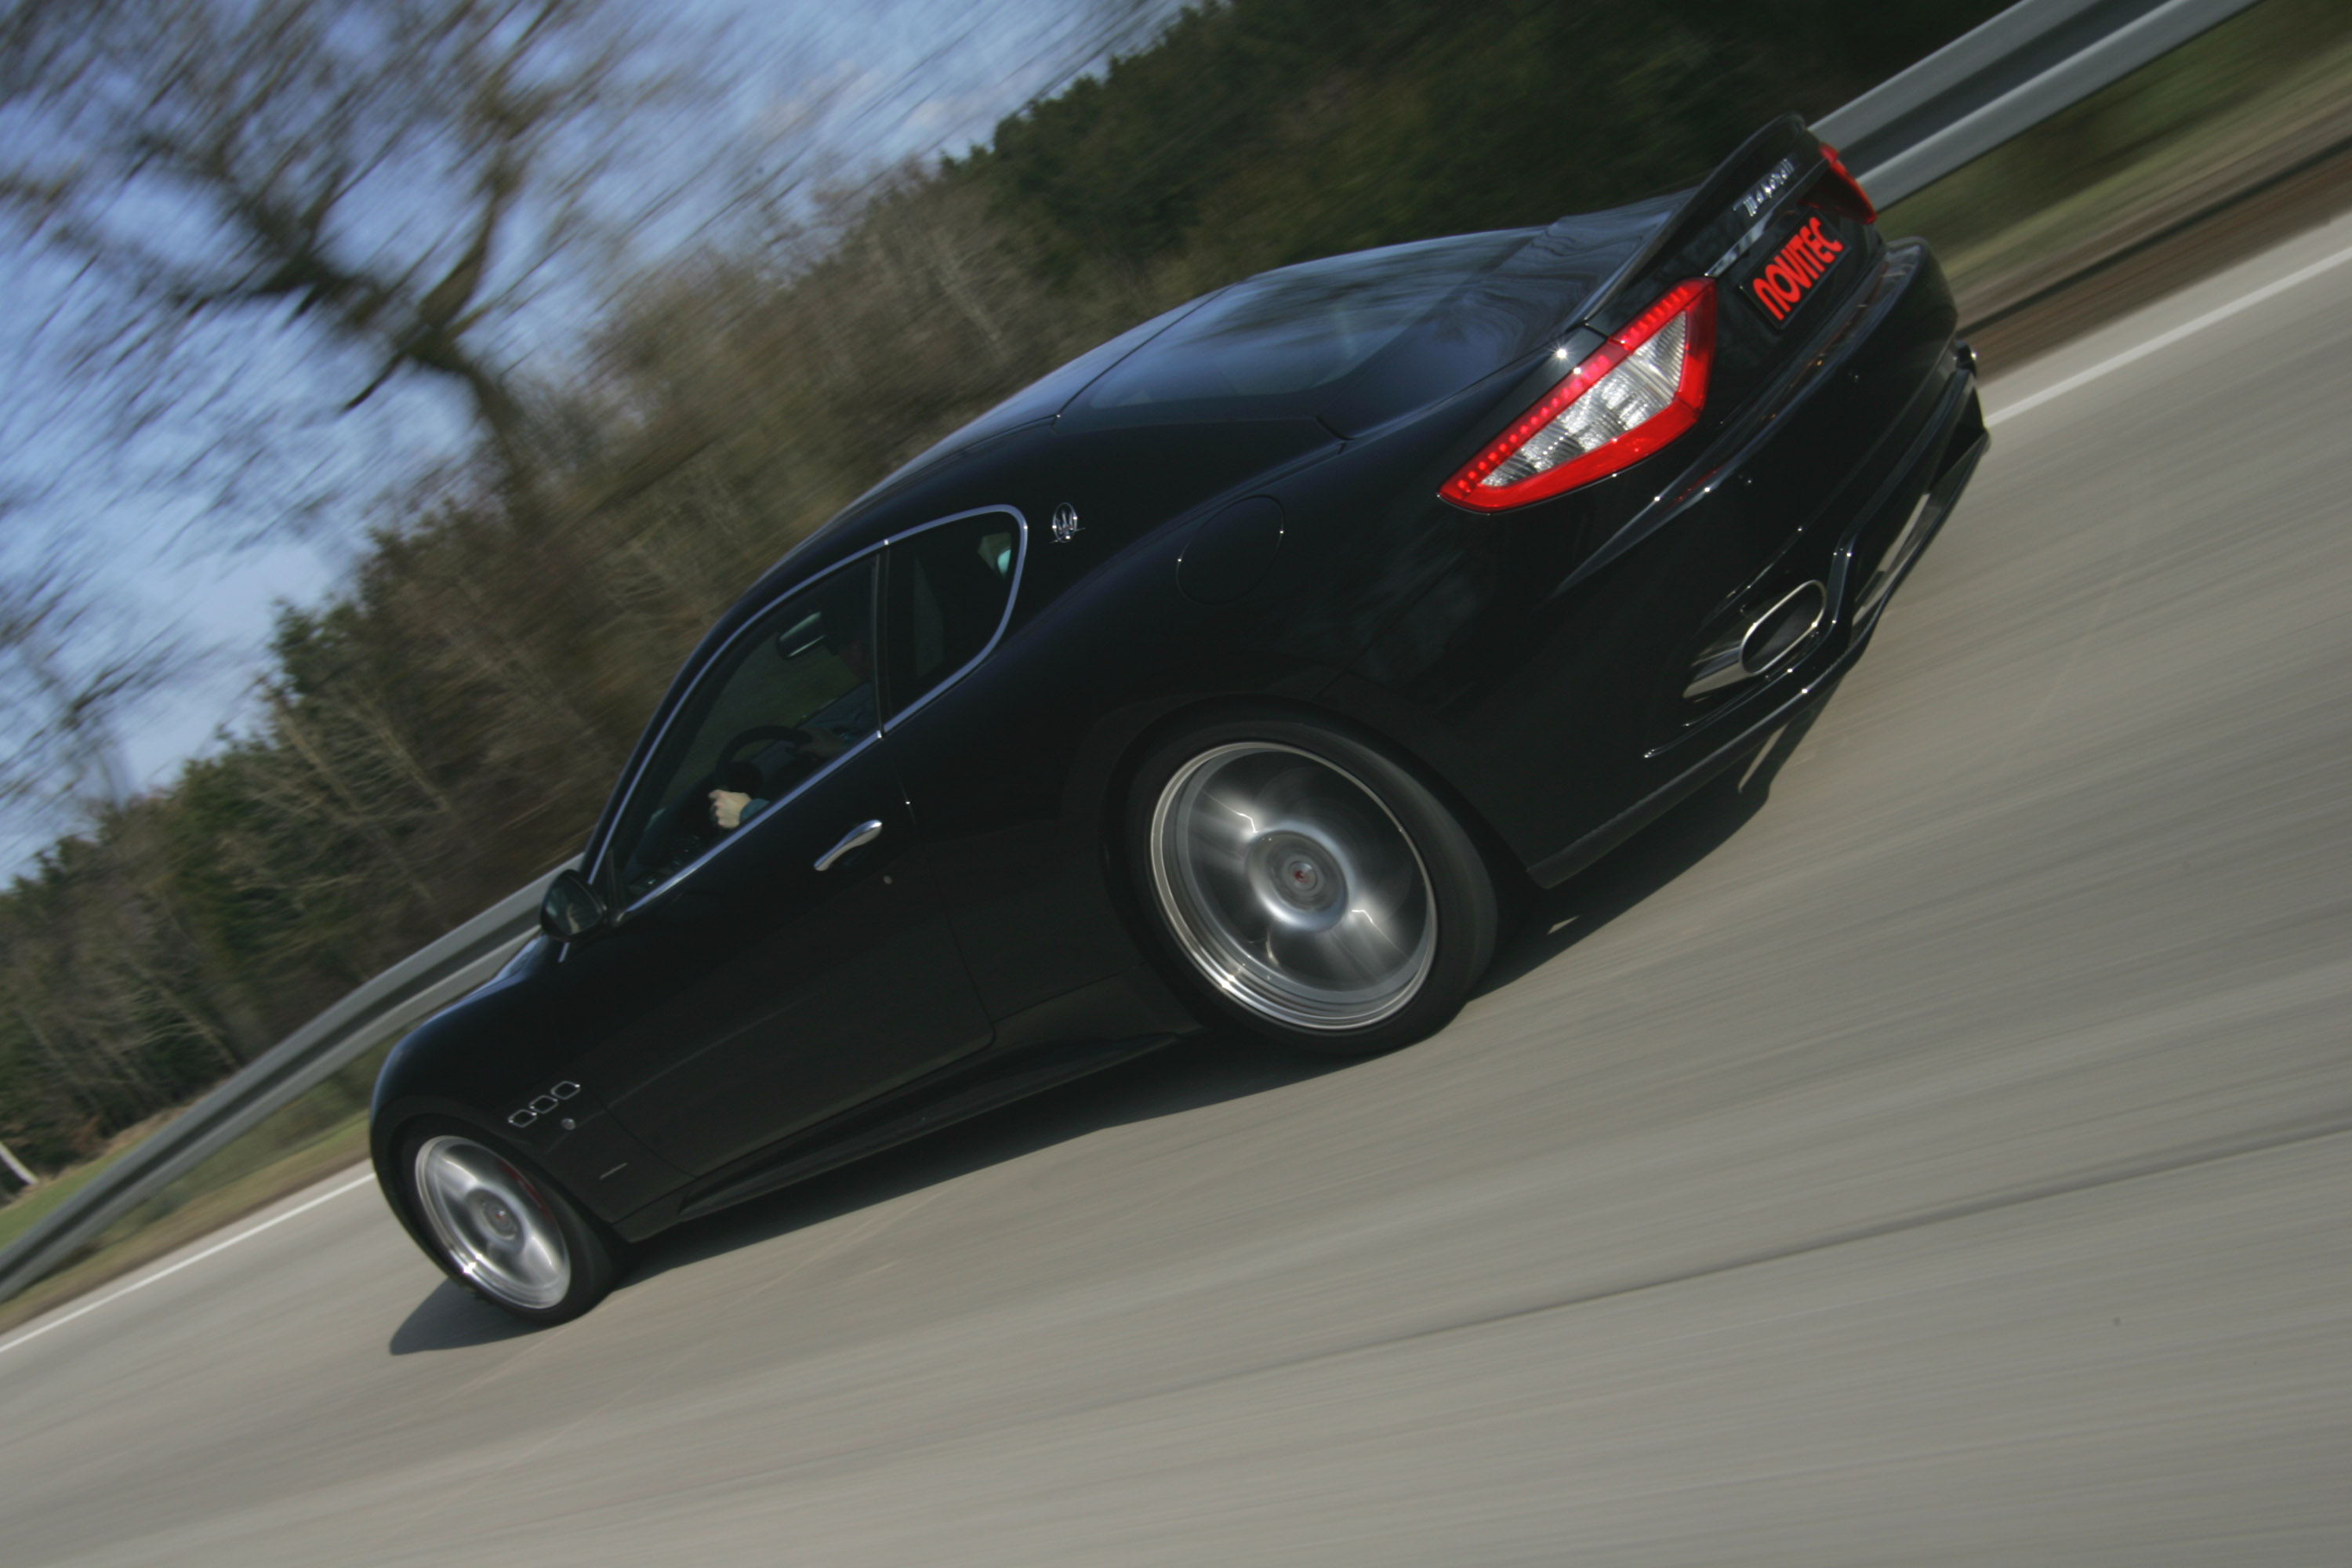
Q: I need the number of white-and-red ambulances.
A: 0